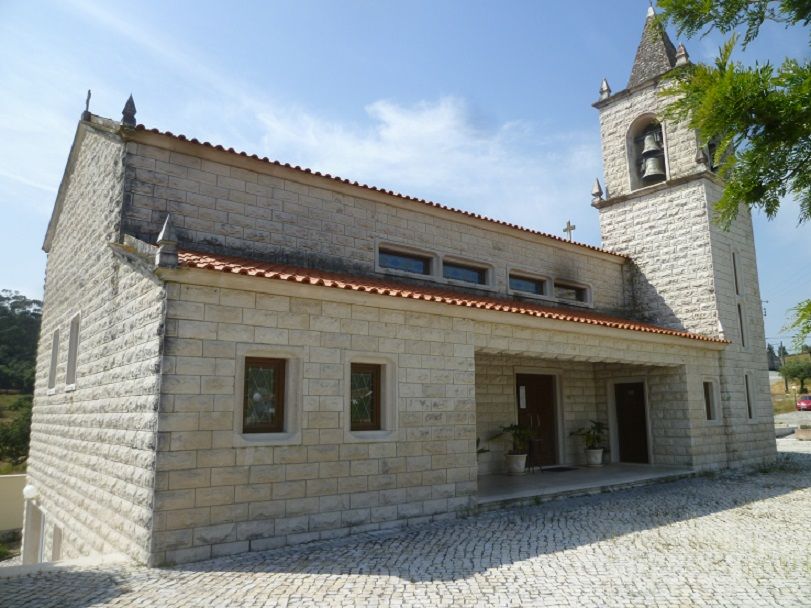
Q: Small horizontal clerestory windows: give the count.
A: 4